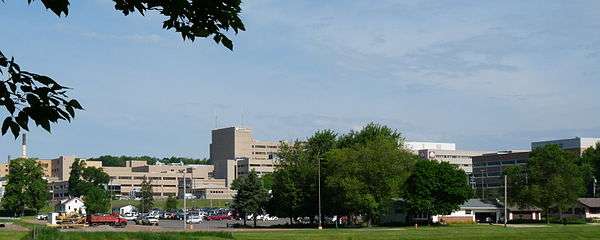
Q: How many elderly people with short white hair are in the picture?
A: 0